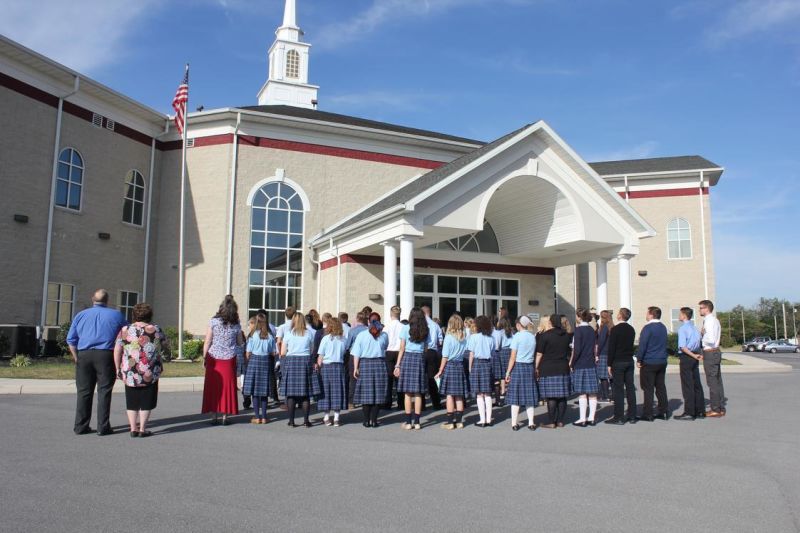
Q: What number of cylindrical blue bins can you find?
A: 0